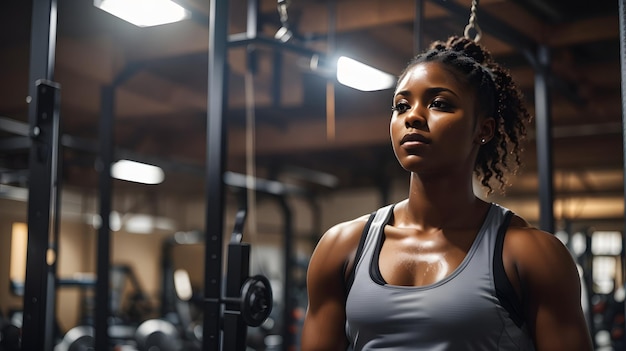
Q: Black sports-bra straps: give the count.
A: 2